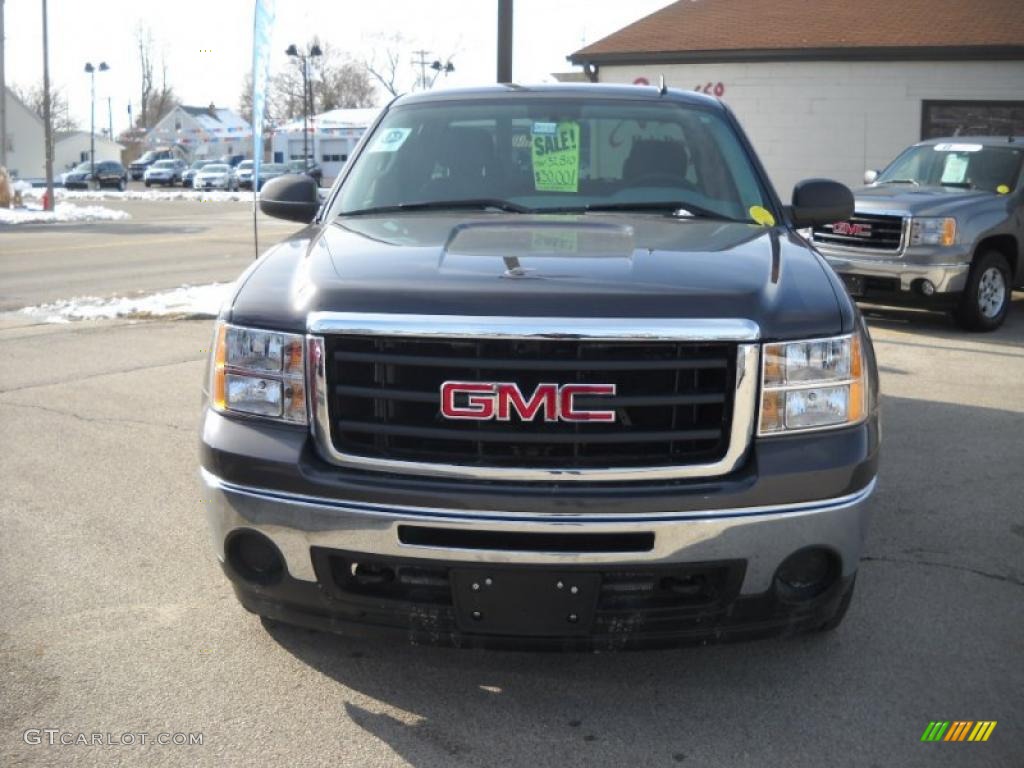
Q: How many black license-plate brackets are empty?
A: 1